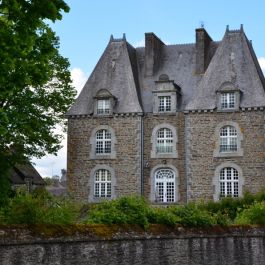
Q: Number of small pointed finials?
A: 4